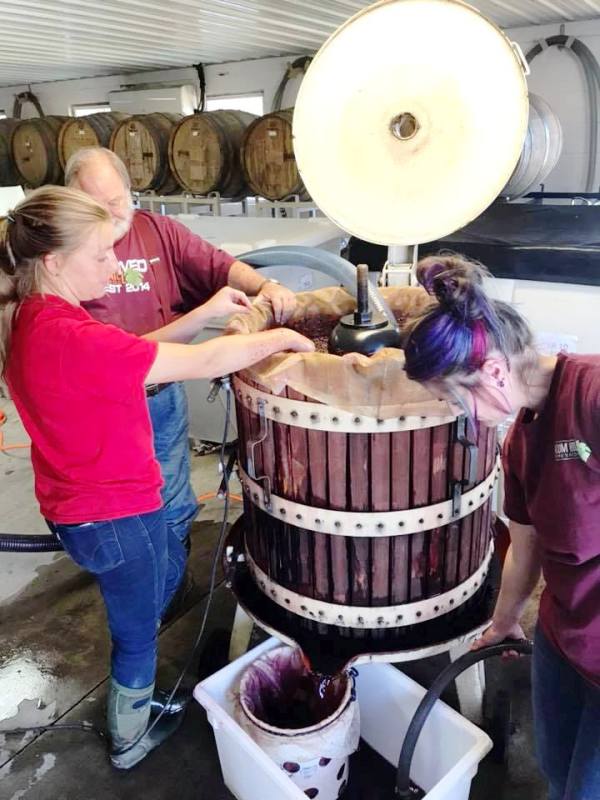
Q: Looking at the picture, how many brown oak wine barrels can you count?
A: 6